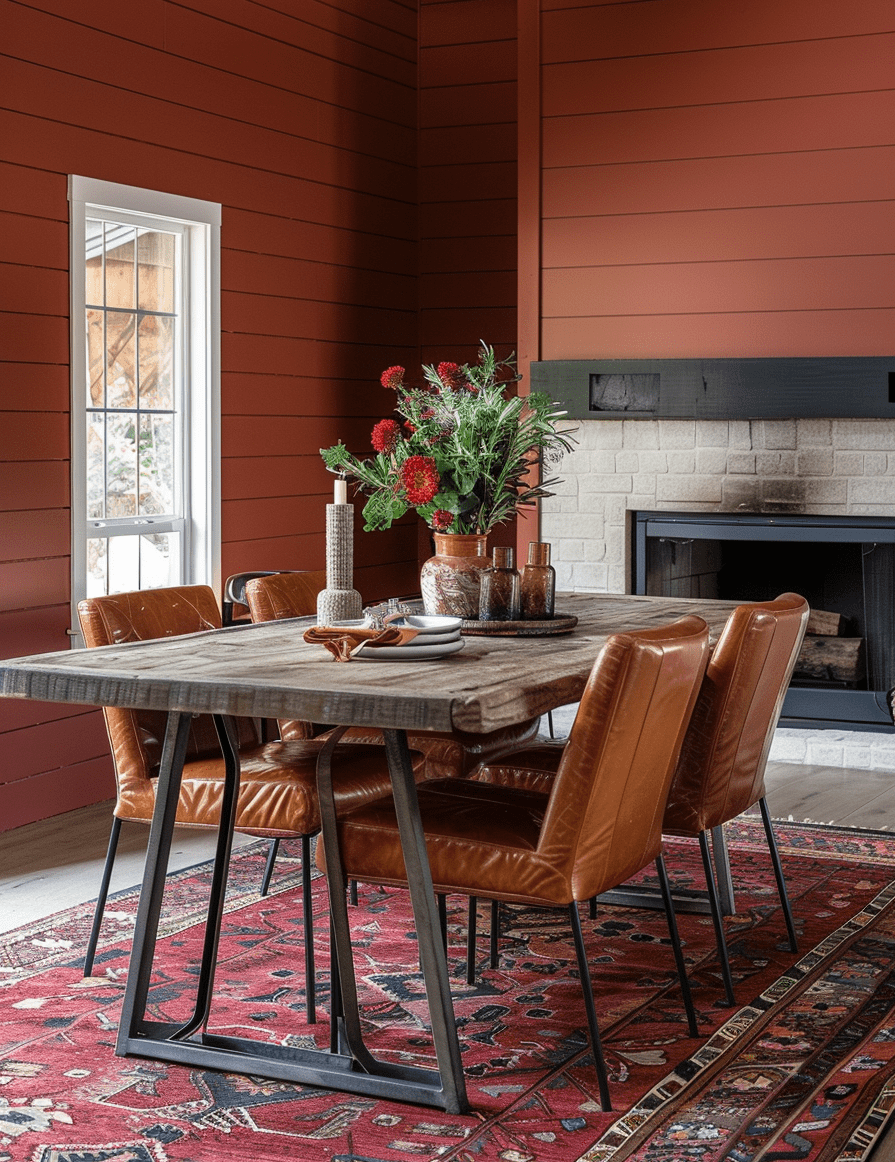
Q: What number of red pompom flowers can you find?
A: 5